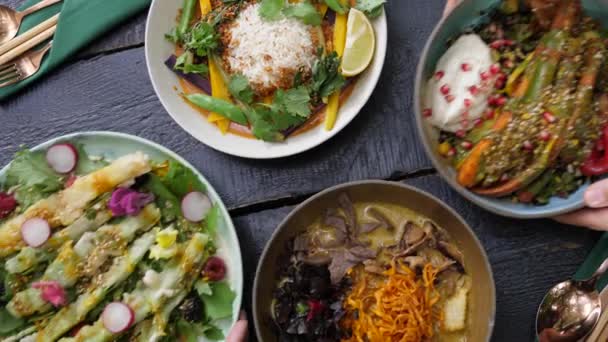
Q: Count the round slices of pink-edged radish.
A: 4